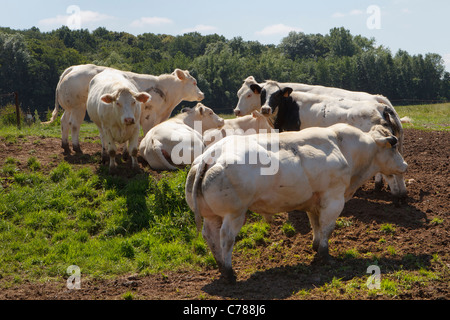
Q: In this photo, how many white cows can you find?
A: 6